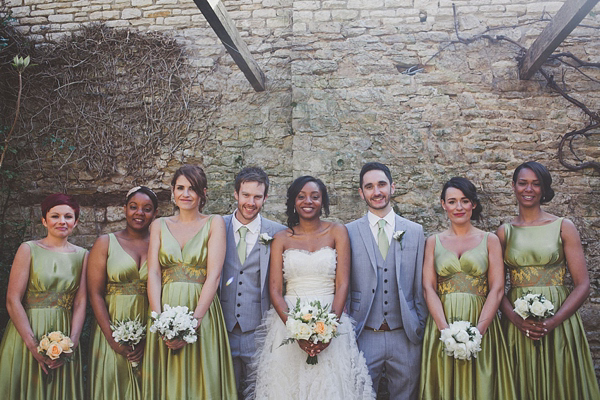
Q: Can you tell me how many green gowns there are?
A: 5